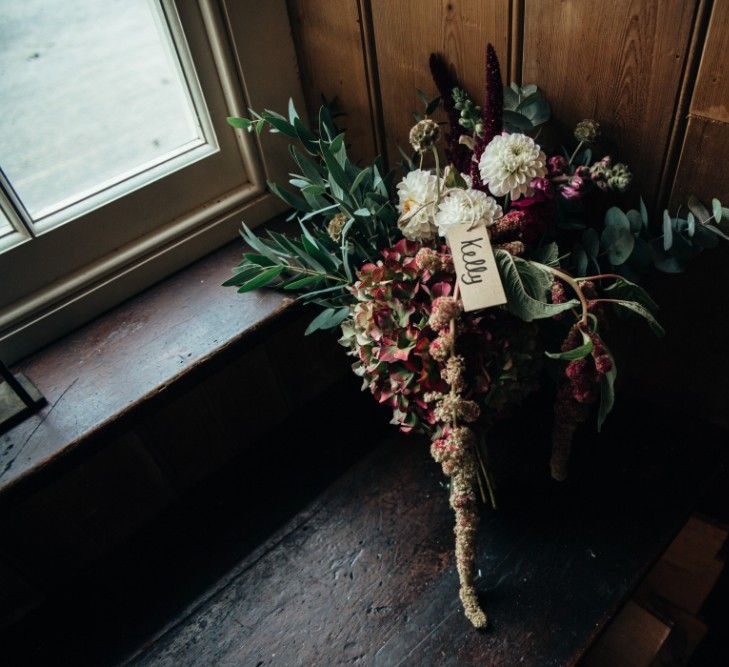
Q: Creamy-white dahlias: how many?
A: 3